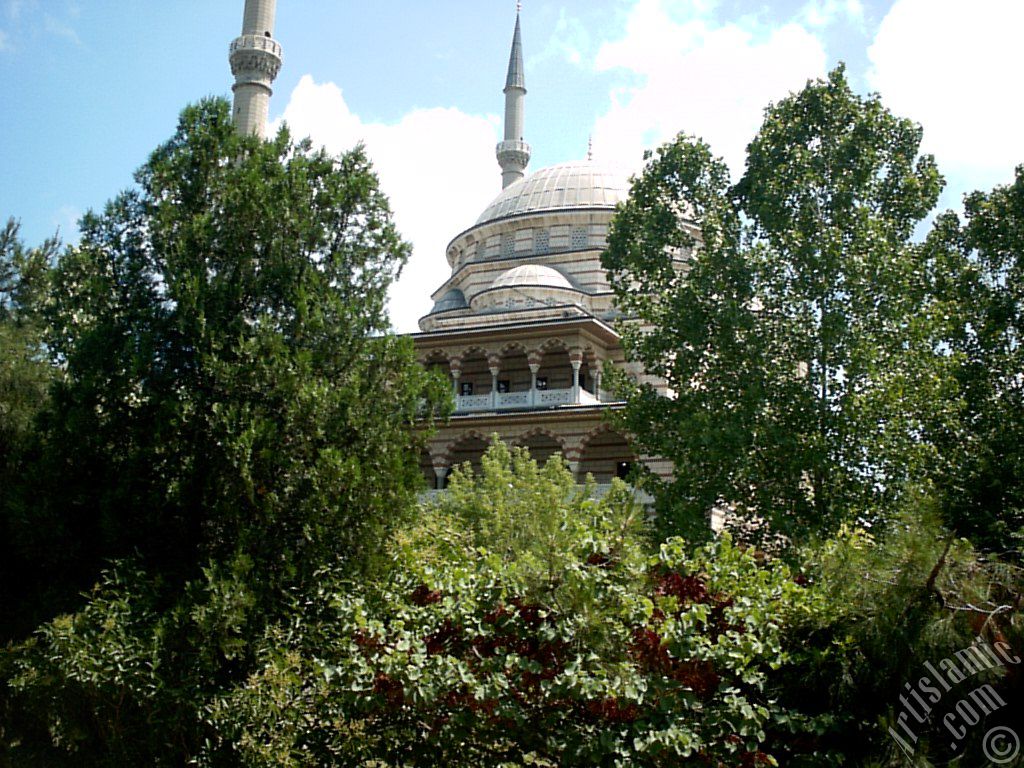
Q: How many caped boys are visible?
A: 0